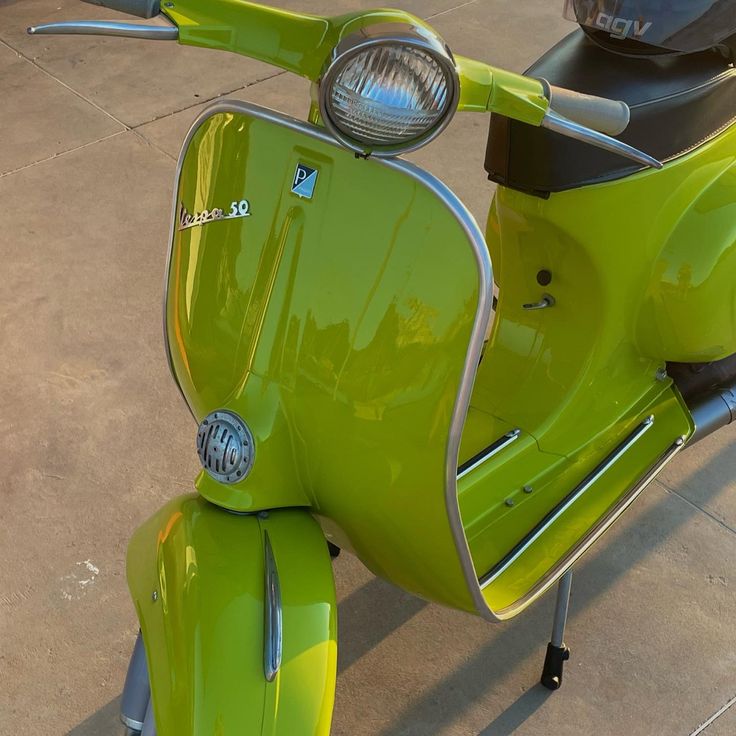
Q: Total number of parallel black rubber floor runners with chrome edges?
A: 2